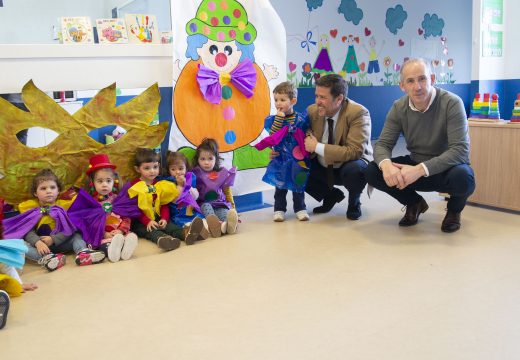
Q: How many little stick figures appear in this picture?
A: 3